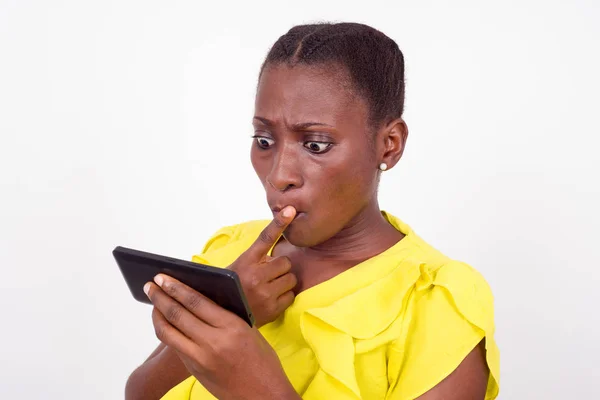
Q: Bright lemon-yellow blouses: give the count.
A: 1